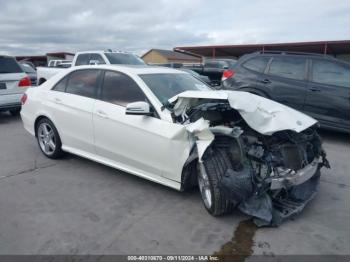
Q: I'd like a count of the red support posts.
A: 3